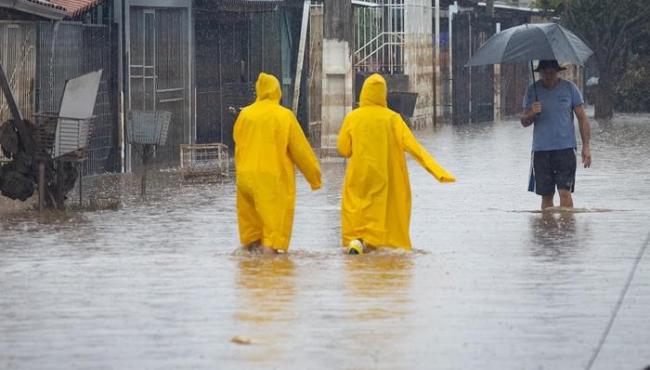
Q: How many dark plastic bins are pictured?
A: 1